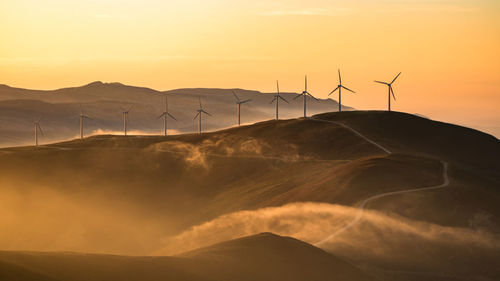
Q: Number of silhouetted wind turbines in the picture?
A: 10